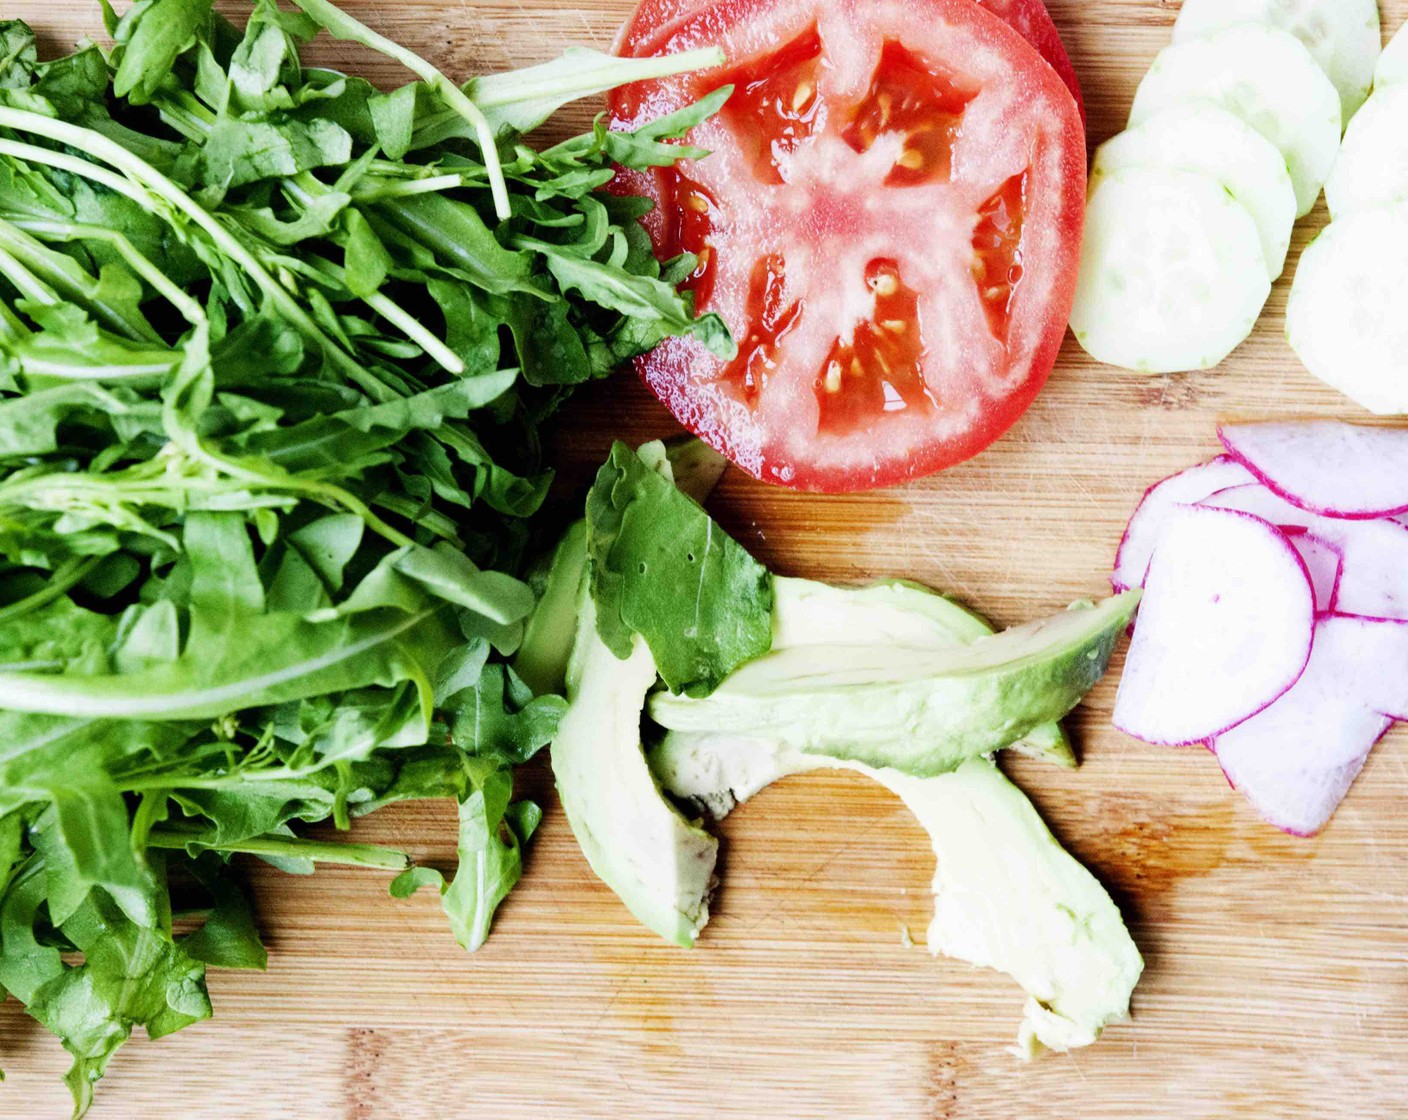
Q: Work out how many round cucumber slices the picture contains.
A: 7